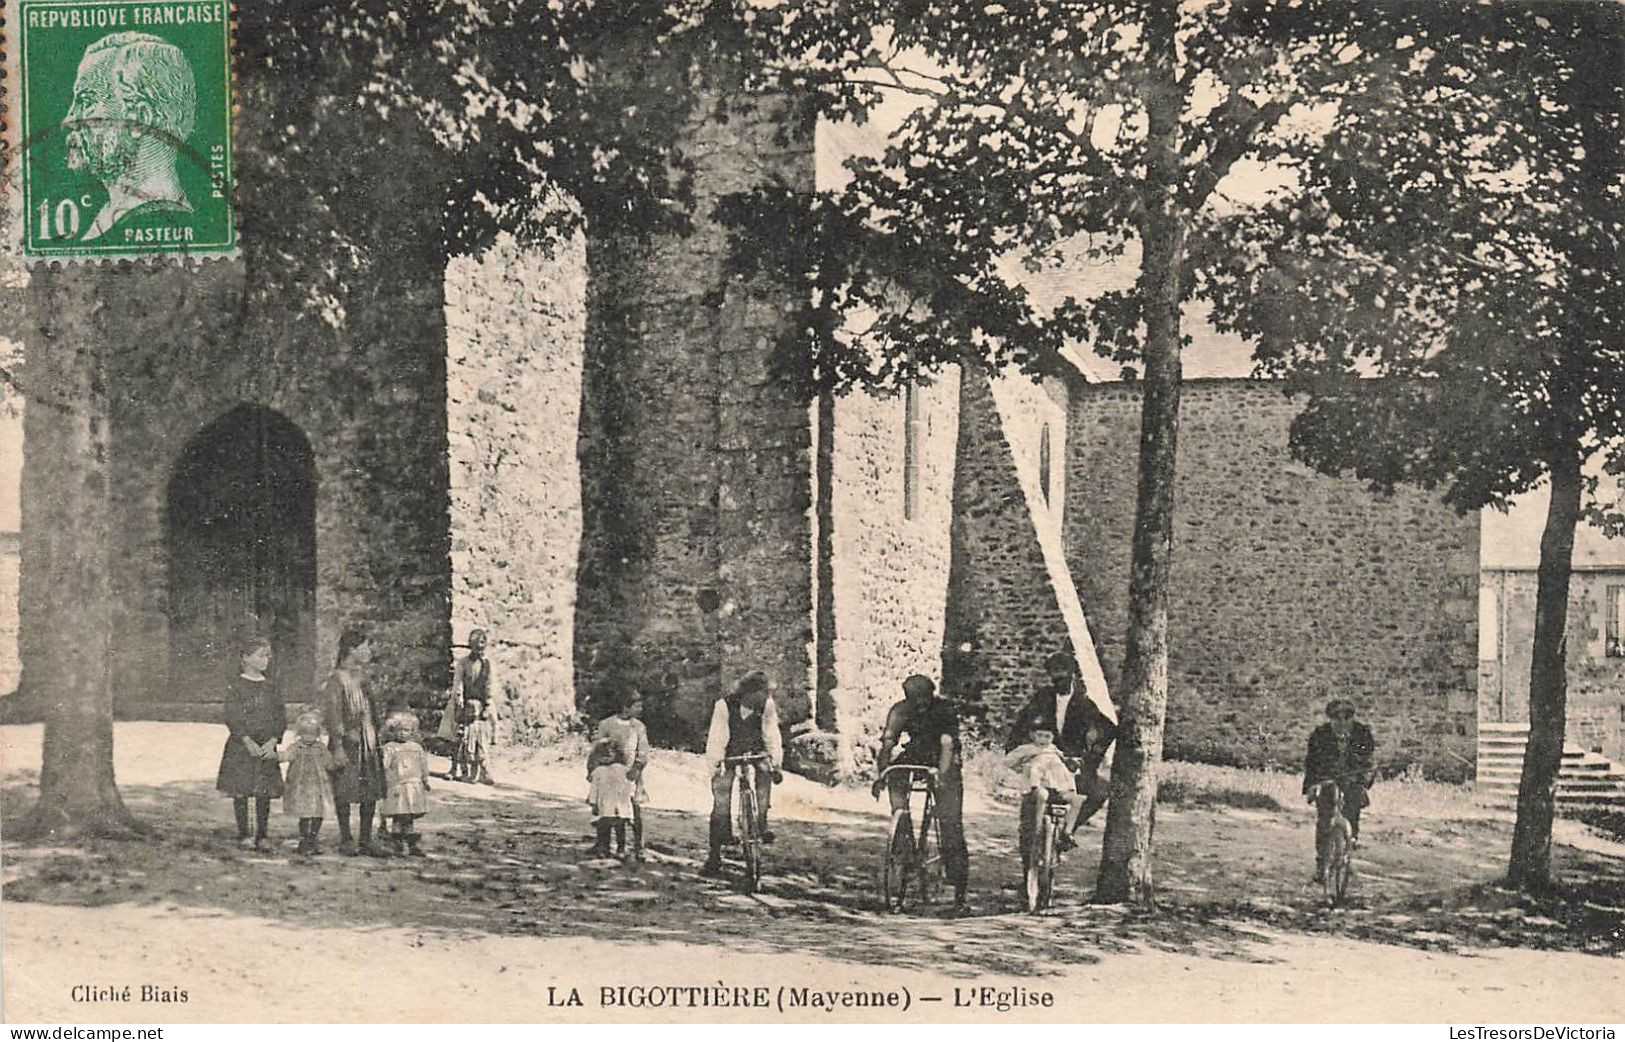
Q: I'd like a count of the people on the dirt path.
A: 13